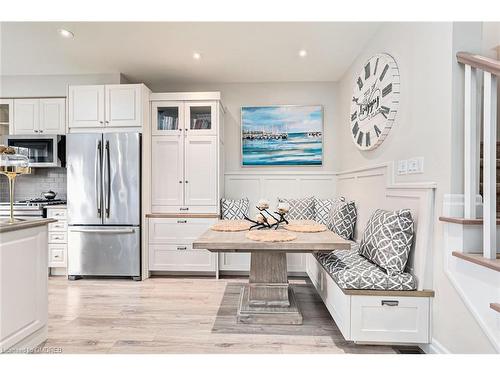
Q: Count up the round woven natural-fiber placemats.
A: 3